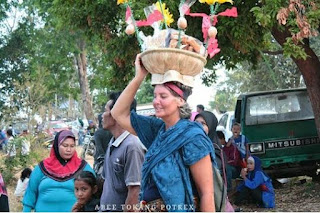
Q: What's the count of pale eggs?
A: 3